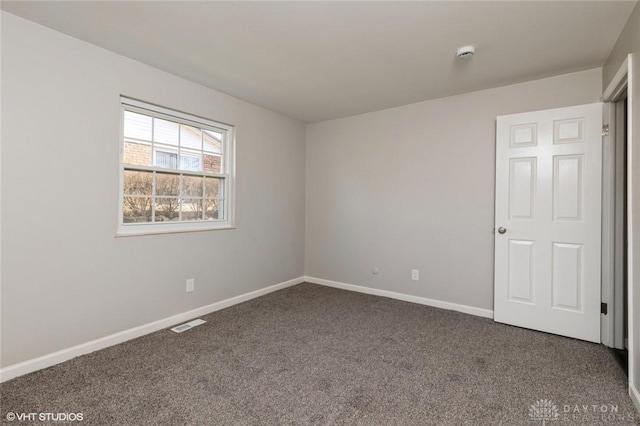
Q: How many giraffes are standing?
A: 0